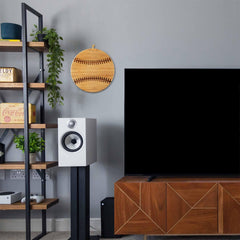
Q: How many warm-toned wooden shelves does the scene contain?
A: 5